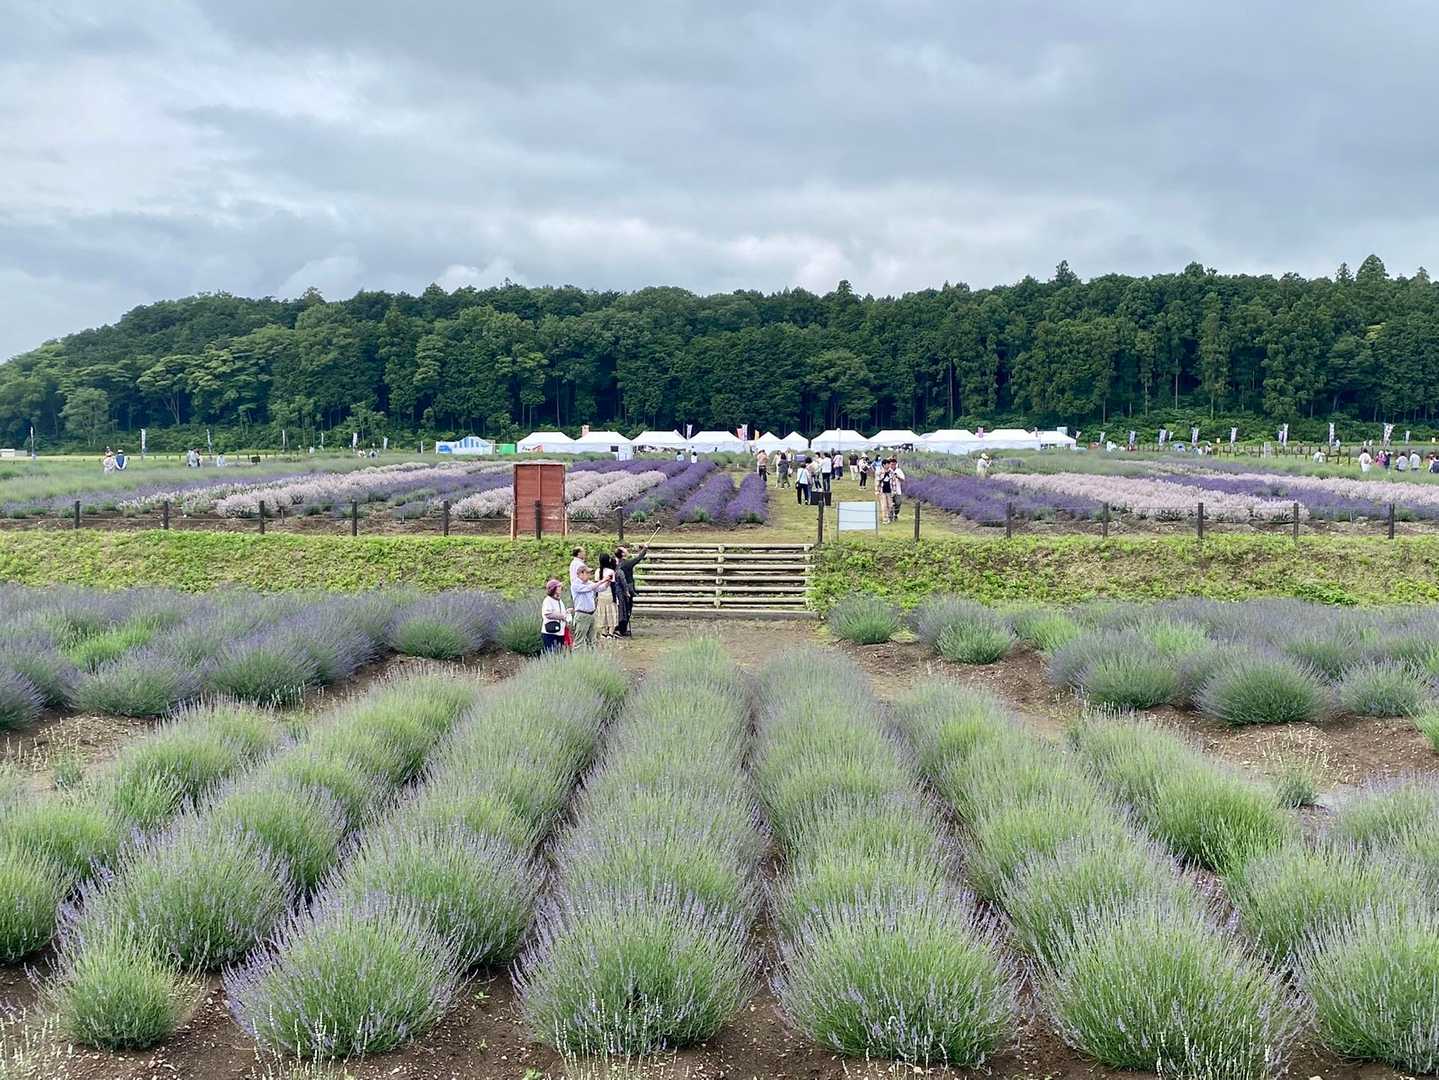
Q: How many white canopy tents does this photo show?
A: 11